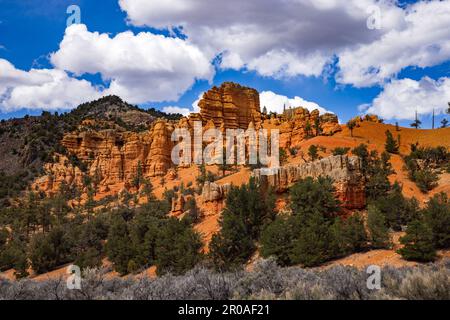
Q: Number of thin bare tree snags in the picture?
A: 2